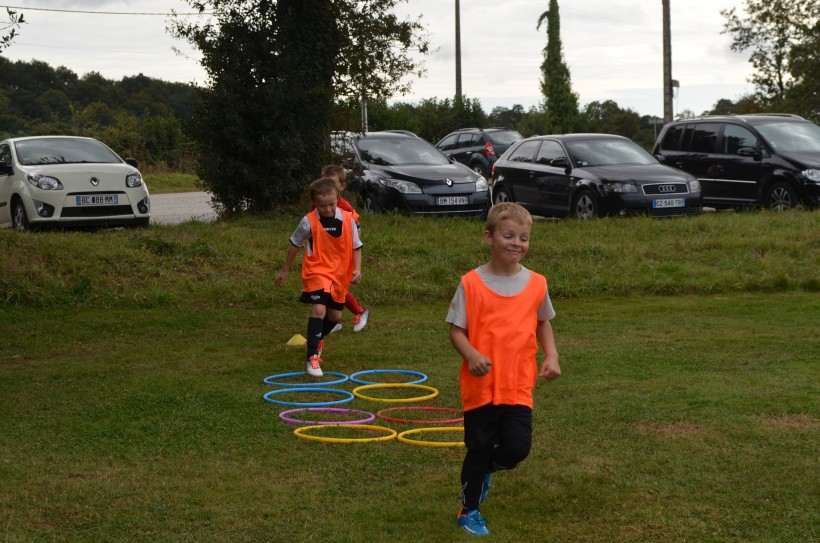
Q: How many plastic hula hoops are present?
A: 8